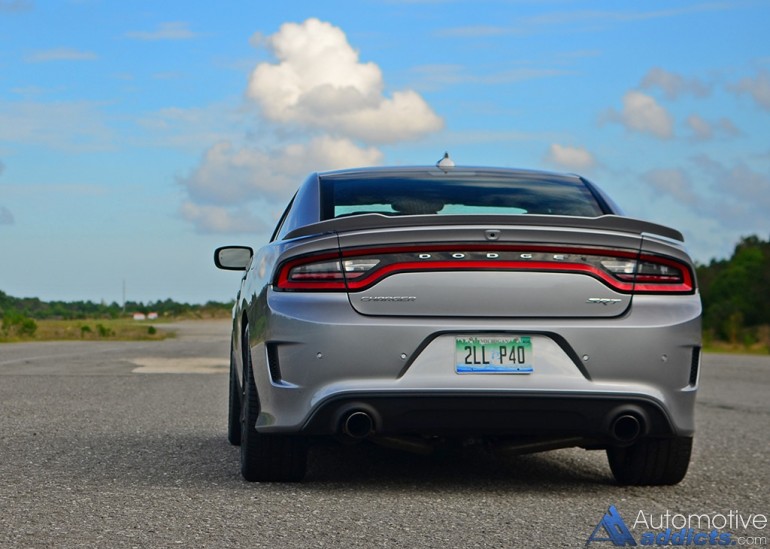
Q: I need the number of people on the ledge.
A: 0